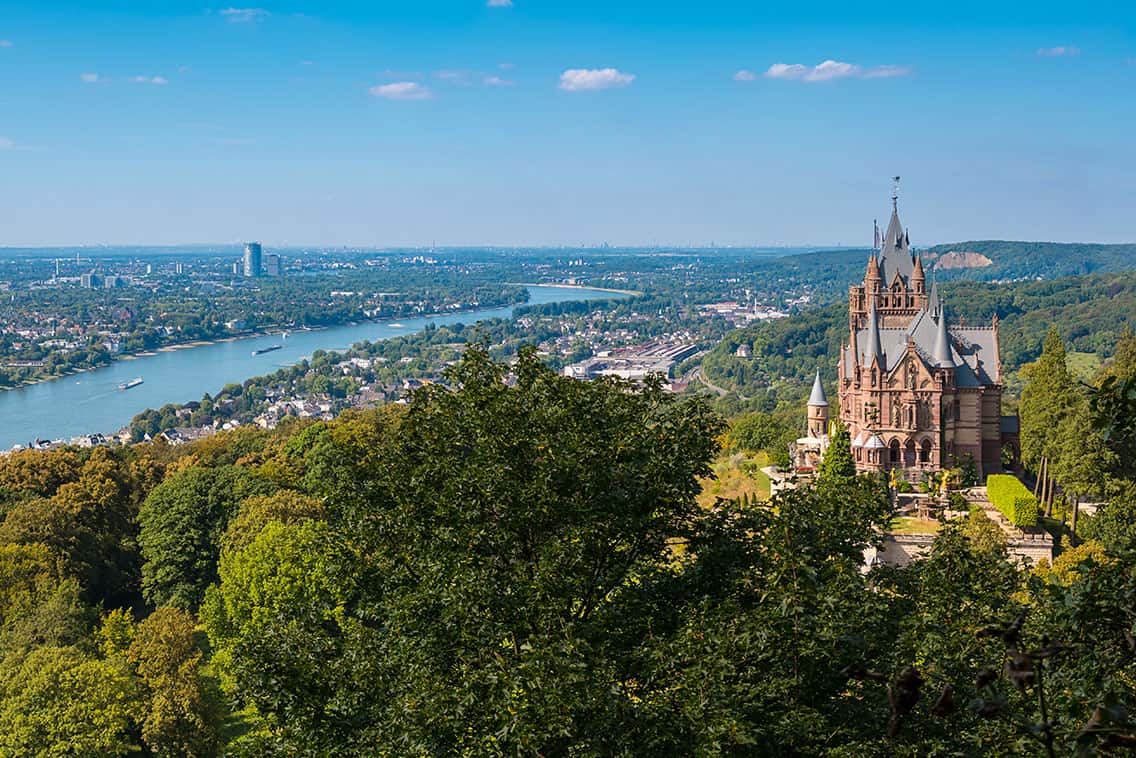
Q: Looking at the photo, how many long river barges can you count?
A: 2